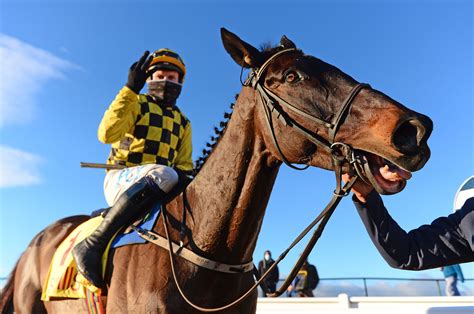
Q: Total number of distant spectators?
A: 3